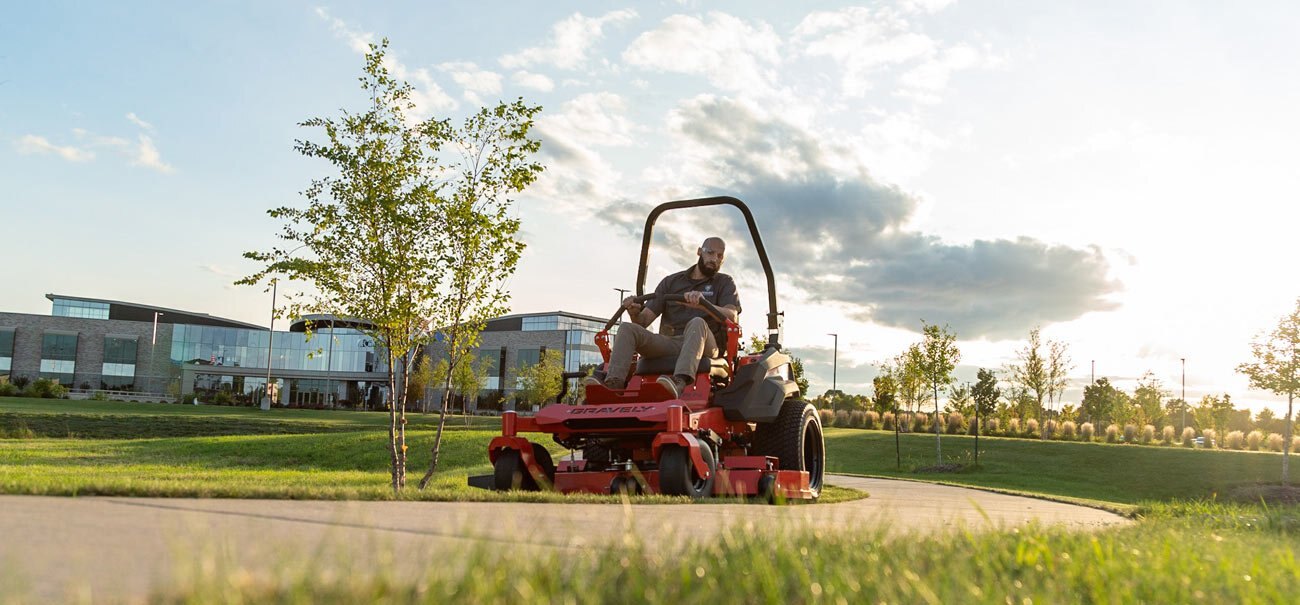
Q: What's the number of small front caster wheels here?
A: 2